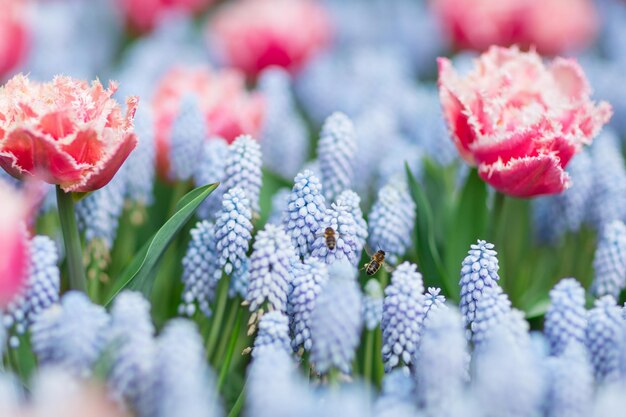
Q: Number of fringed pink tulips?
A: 2